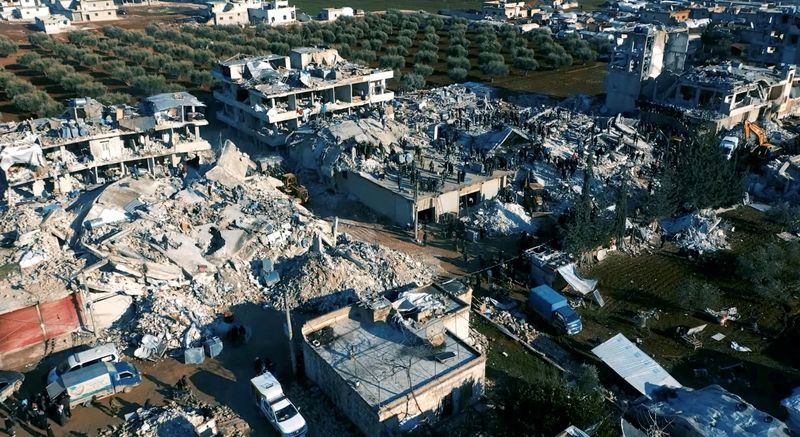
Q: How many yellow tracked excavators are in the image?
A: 1